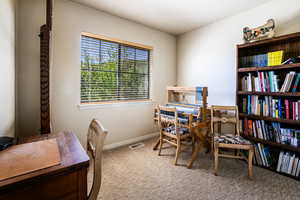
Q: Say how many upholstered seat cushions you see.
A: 2